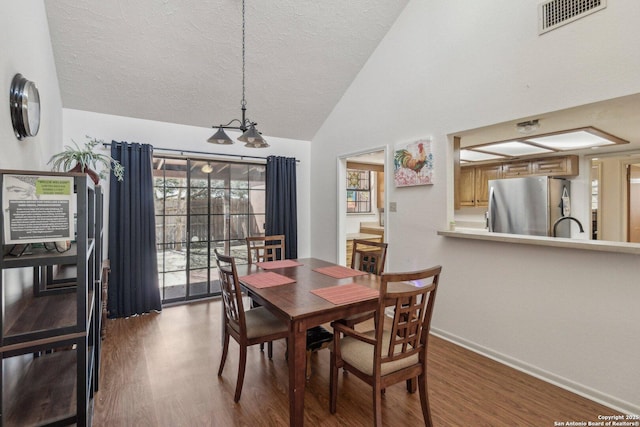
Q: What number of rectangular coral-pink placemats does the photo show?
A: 4